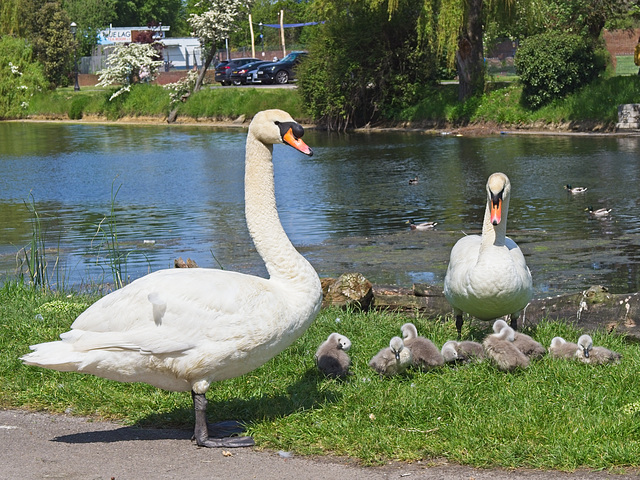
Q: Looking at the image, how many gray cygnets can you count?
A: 8